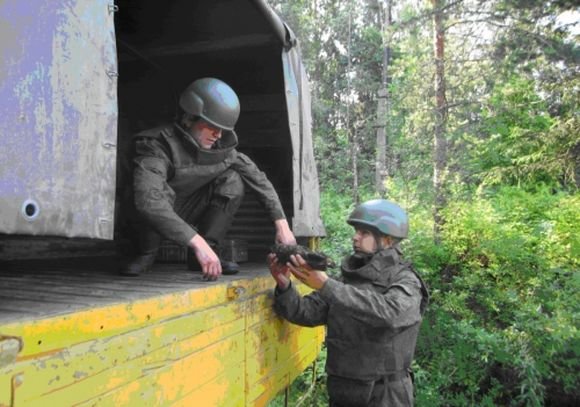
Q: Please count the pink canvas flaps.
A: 0